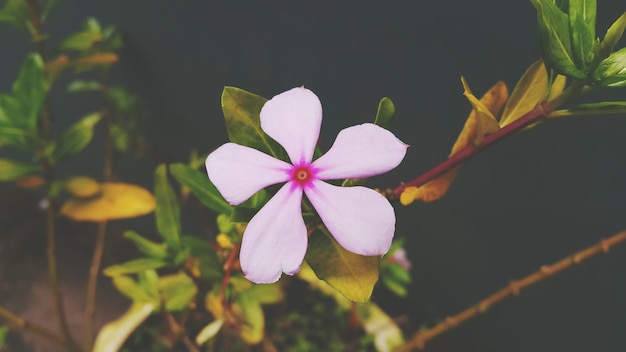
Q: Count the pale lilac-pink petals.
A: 5